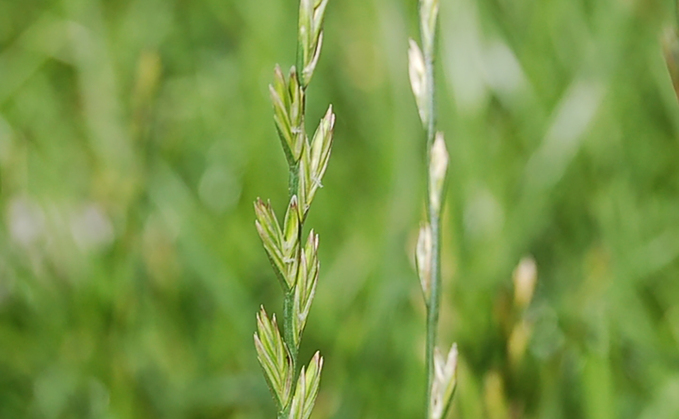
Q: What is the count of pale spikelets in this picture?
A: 5